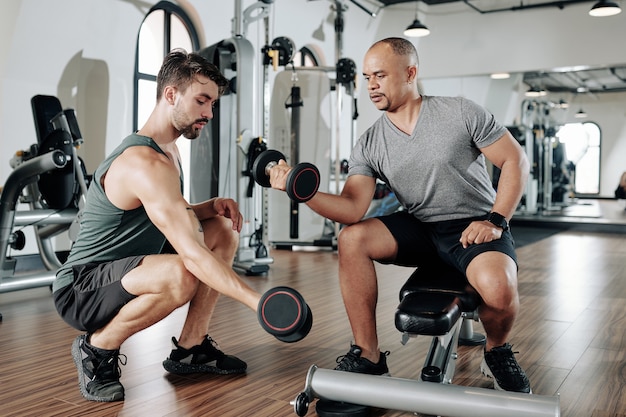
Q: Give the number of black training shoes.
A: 4